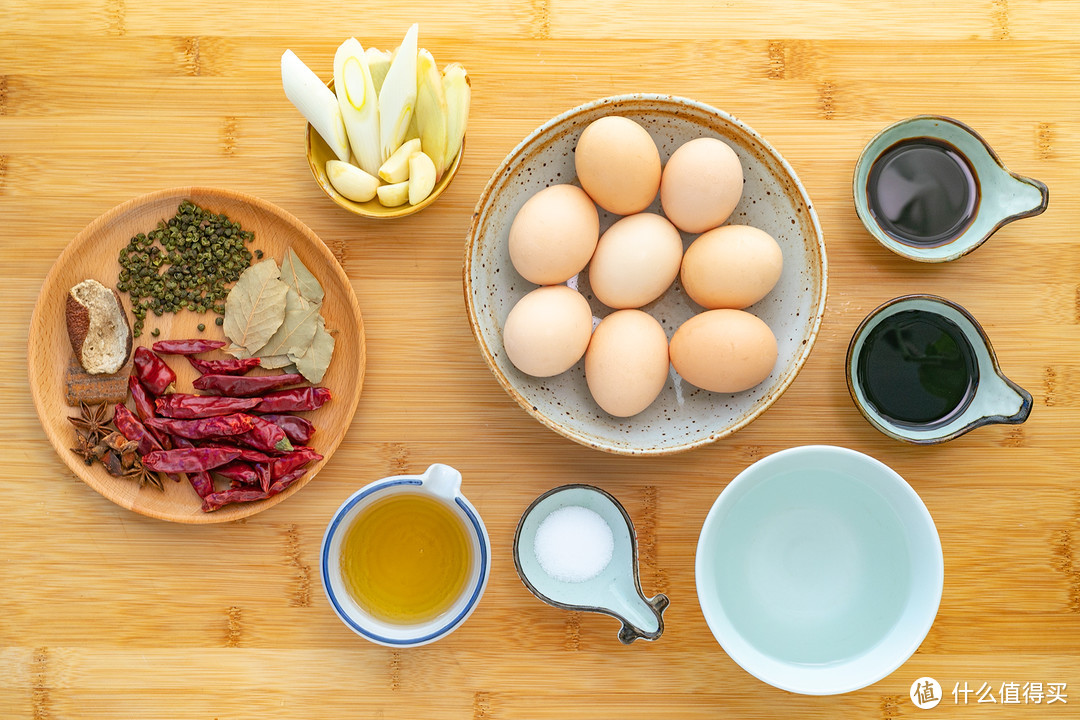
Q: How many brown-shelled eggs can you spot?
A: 8